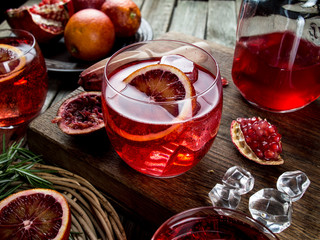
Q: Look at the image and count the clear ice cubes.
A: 4